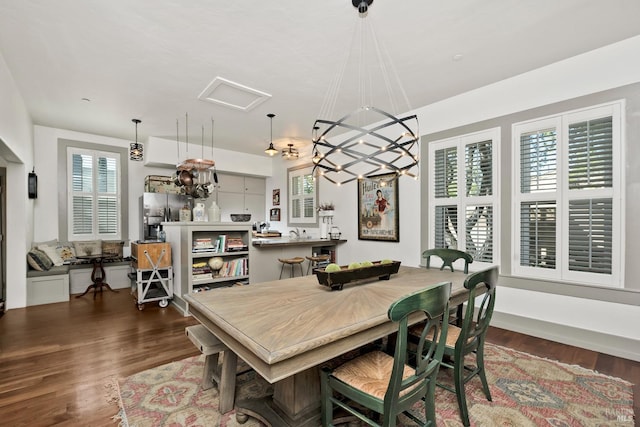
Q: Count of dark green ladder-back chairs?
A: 3